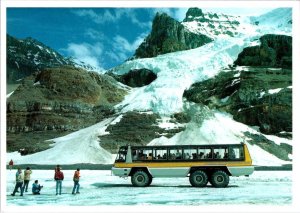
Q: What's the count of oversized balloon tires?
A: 3